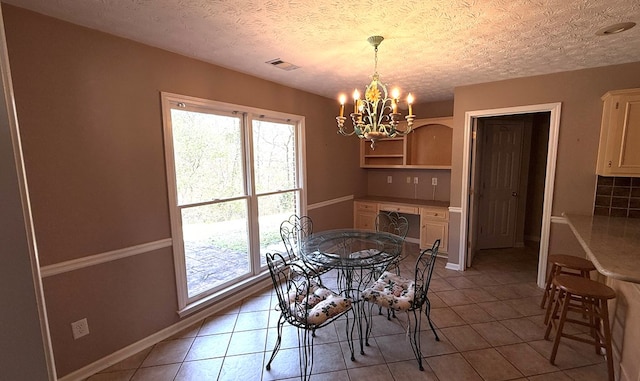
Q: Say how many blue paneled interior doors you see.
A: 0